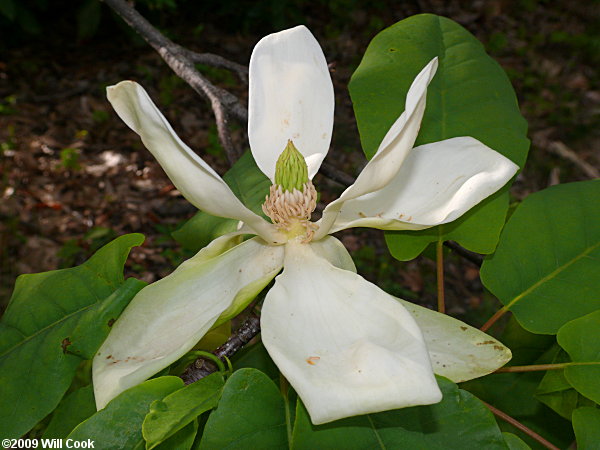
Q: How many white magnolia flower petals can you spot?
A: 7